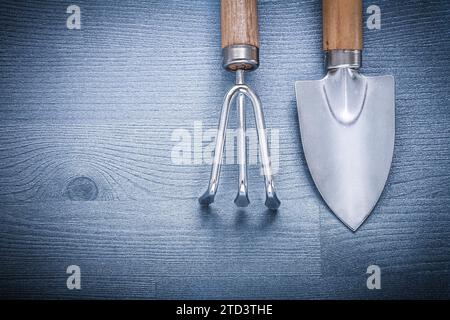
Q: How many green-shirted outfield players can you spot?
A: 0